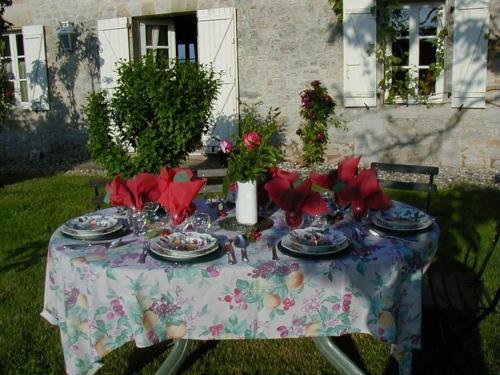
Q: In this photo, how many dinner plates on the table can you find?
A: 4